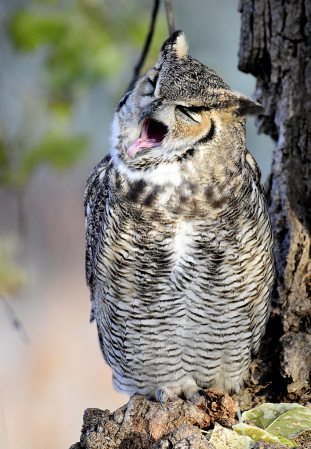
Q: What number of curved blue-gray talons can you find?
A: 2